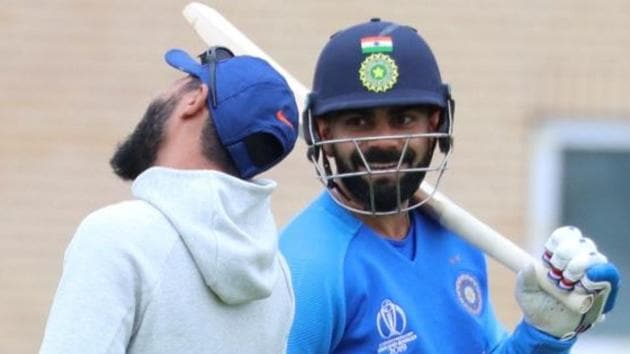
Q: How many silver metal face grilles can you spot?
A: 1